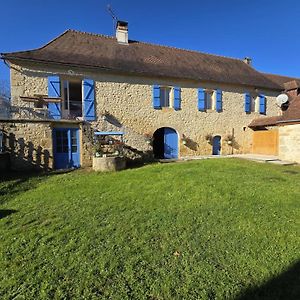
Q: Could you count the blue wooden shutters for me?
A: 8